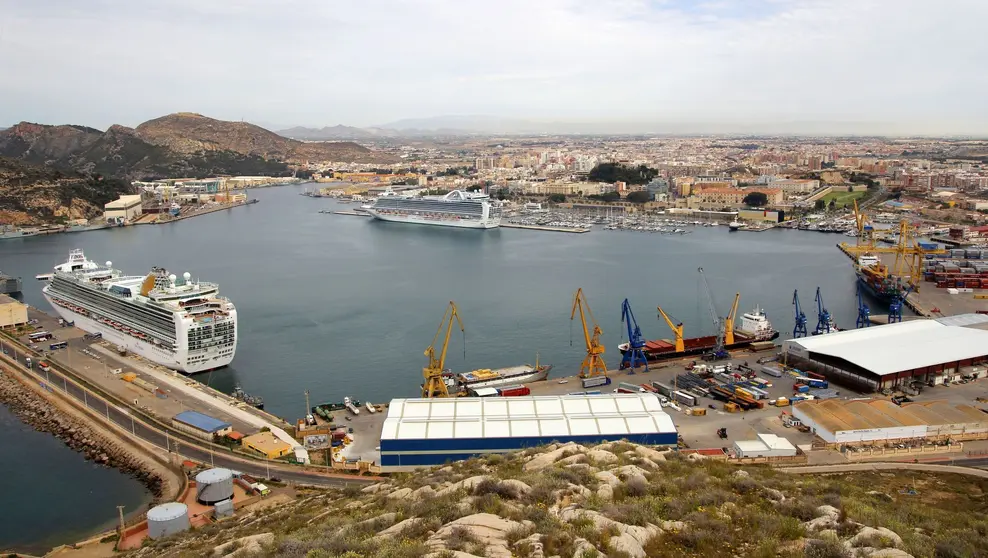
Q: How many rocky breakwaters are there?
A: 1